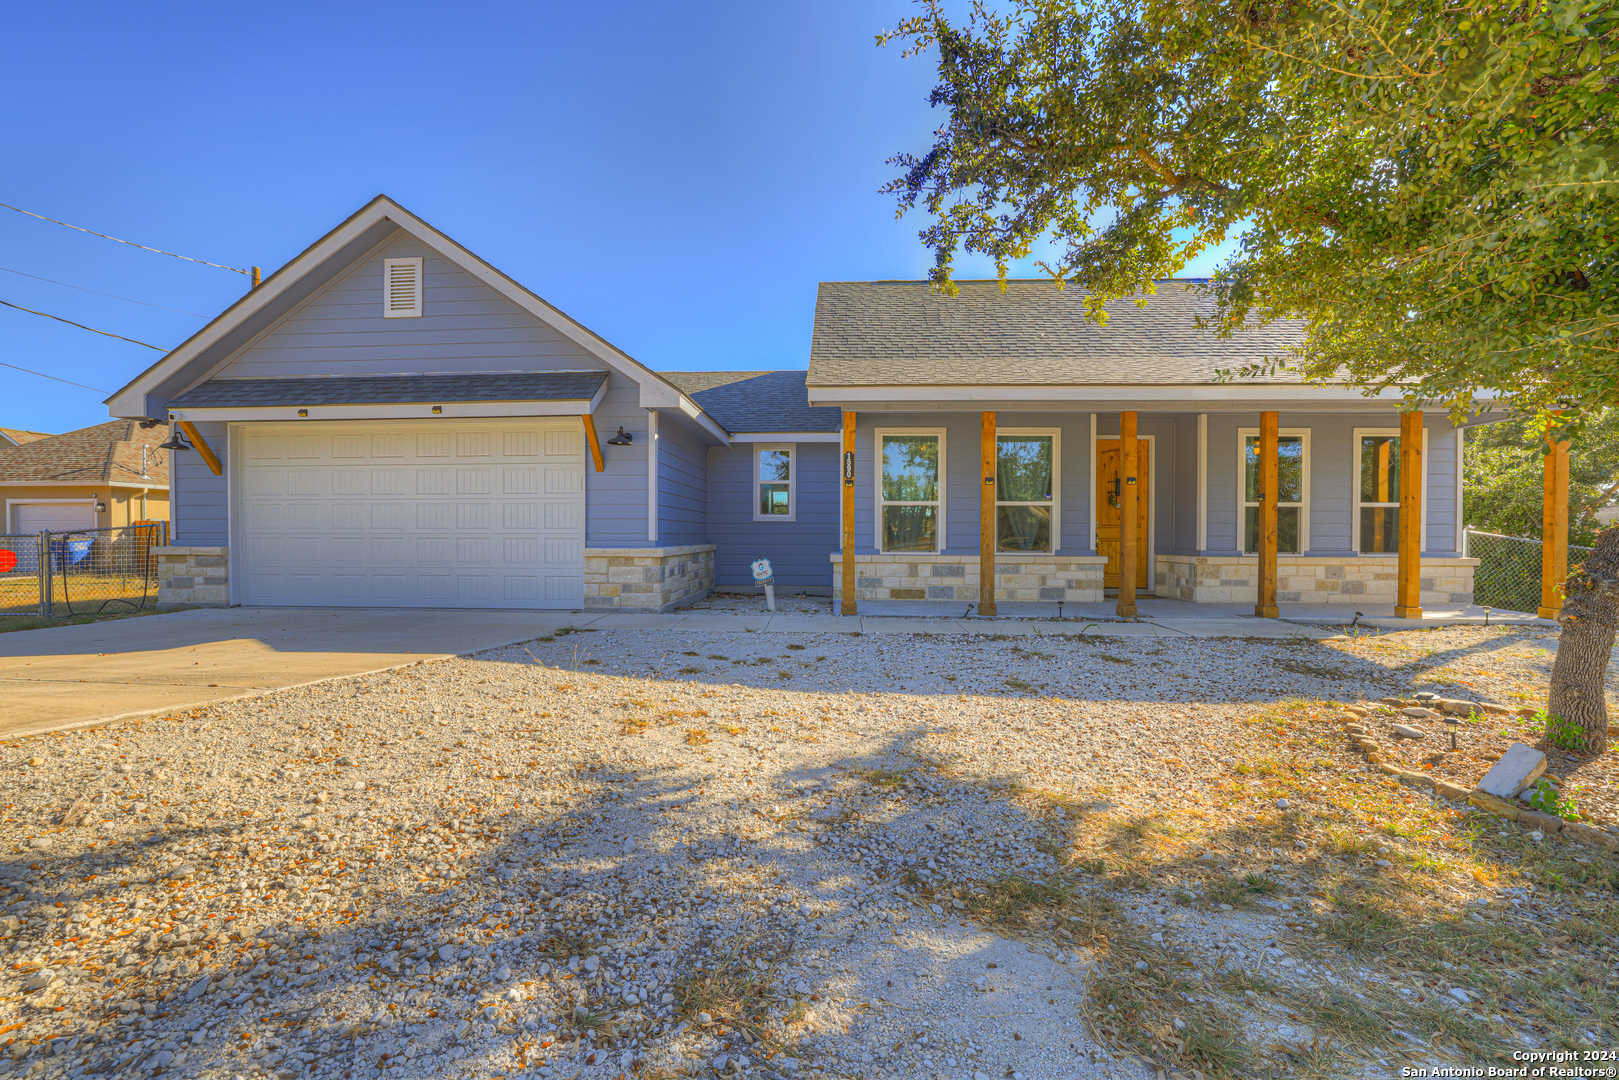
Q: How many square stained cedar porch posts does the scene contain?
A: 6